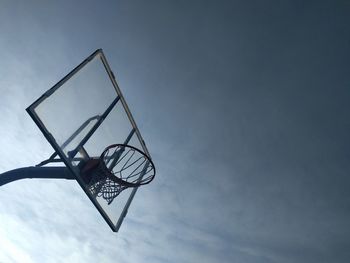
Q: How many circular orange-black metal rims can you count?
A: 1